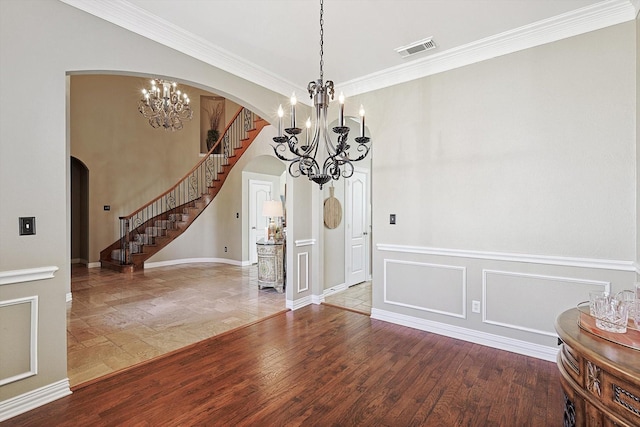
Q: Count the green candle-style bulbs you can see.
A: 0